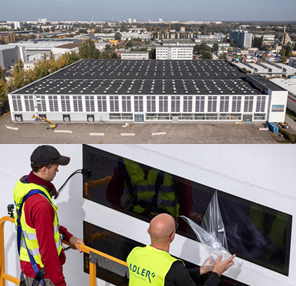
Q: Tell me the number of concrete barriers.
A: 6